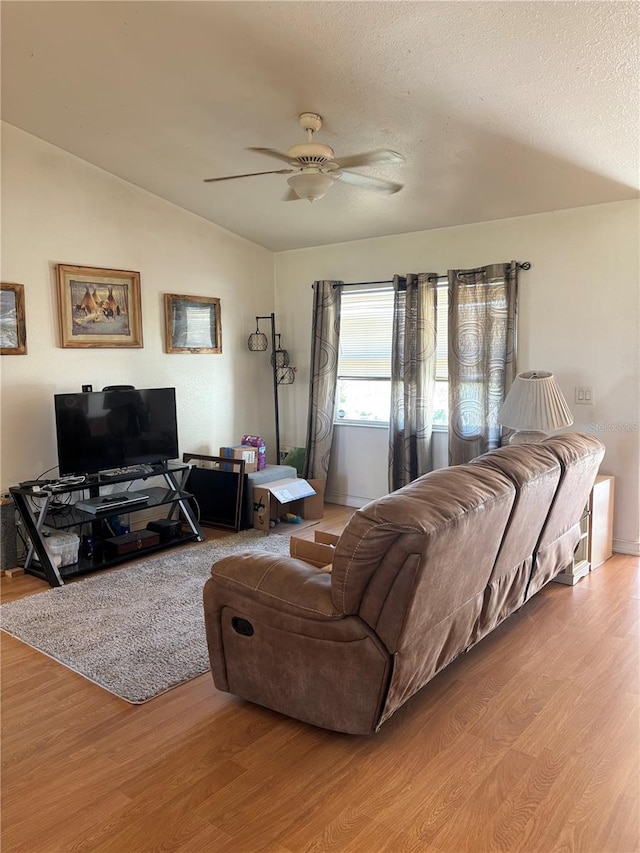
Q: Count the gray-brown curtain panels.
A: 3